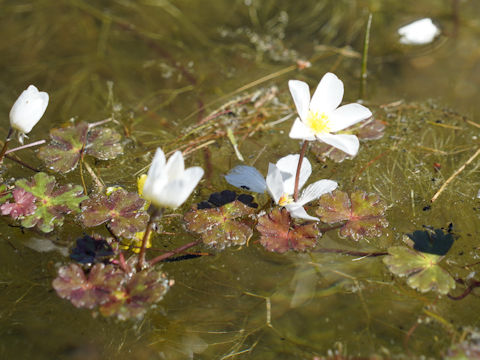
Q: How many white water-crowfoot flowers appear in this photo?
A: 5